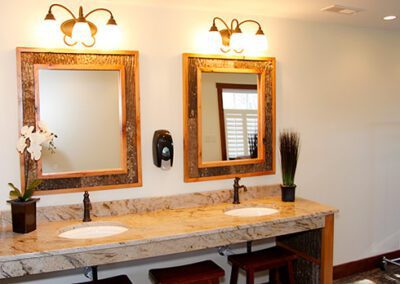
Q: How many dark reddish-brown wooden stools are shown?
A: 3